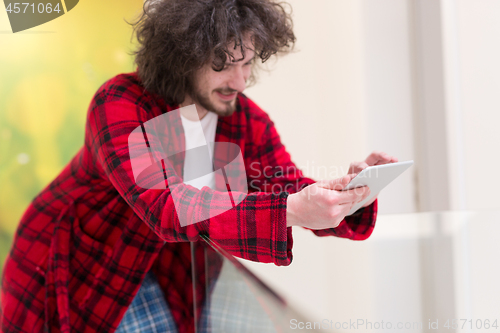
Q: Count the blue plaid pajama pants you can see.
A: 1